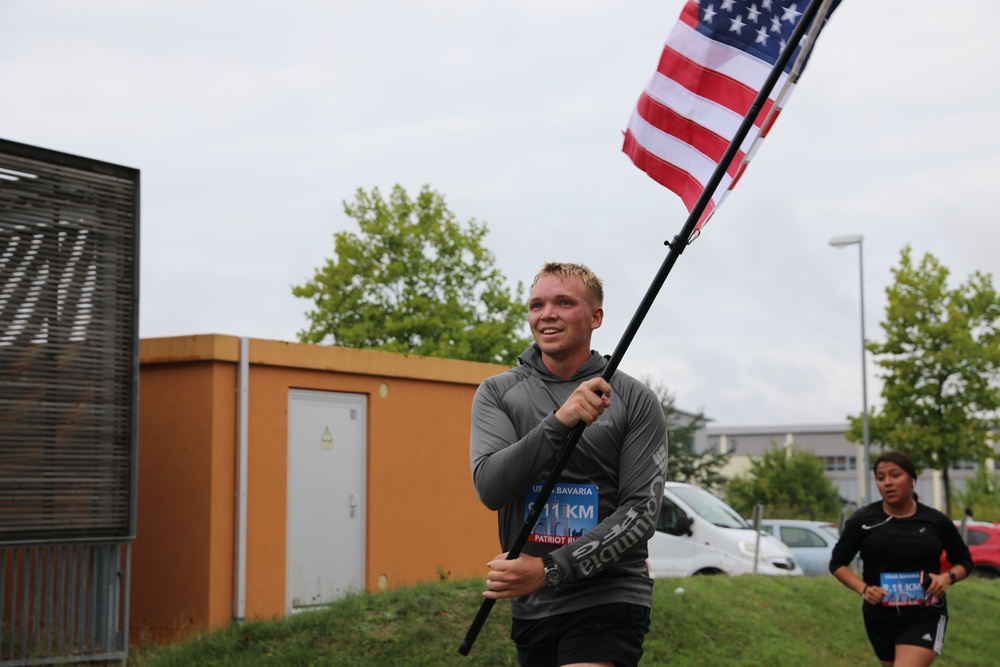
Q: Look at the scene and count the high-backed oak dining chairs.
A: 0